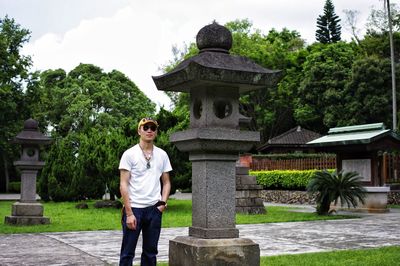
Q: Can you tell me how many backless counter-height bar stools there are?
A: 0